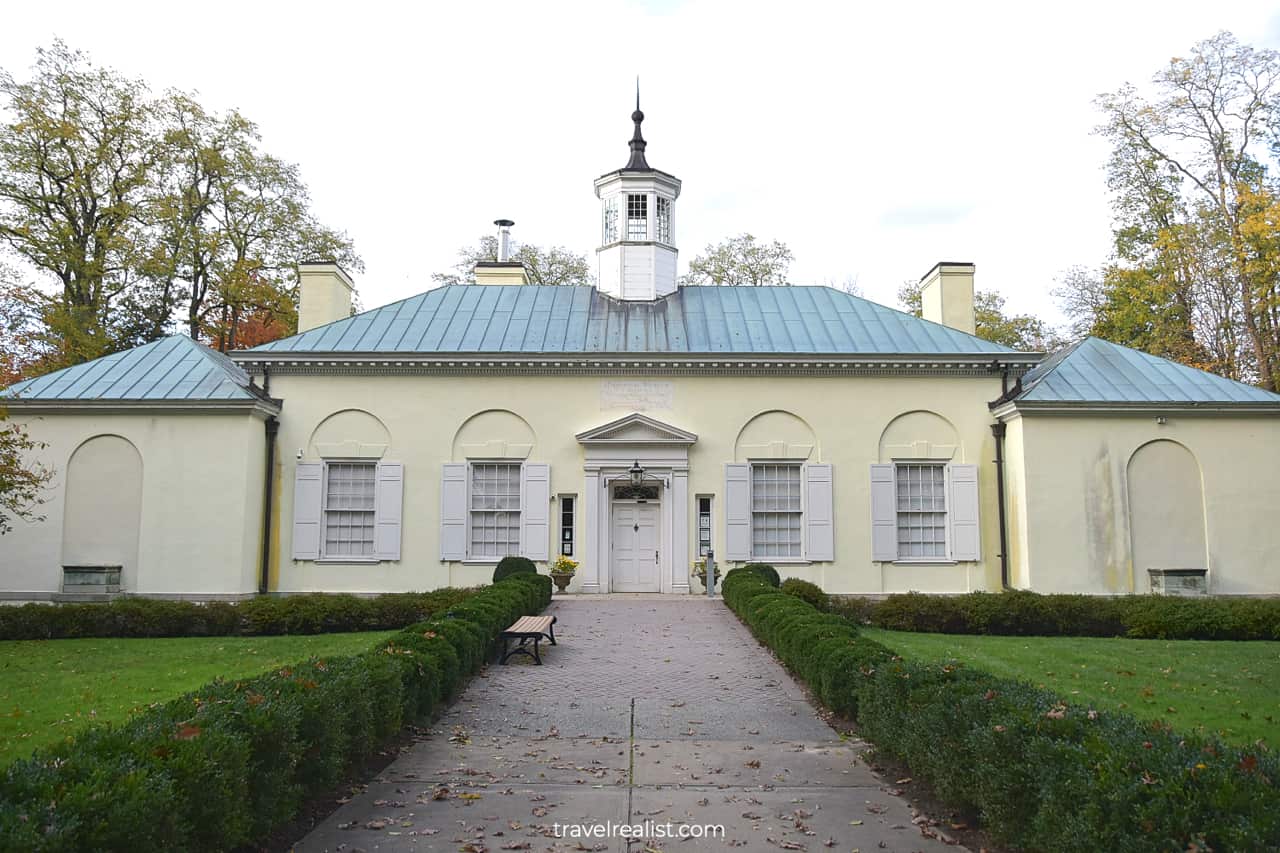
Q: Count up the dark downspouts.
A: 2